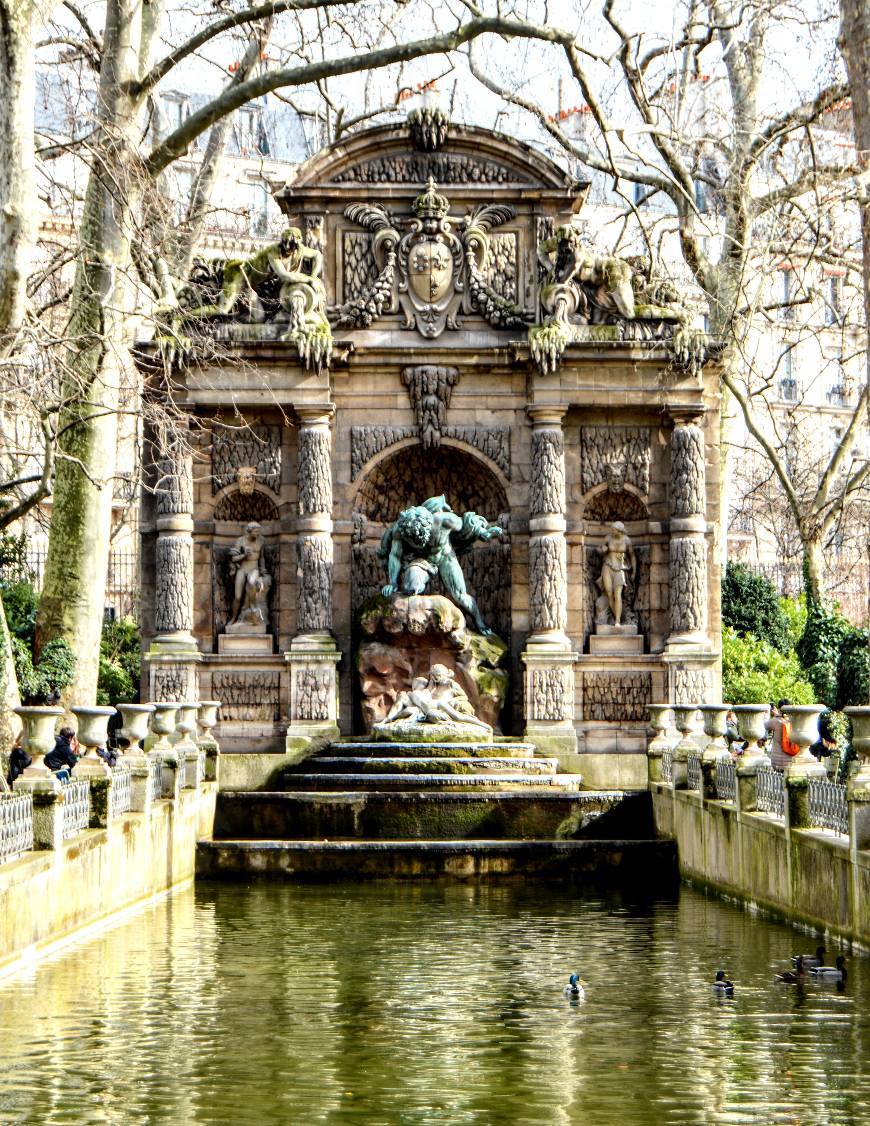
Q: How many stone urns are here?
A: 12